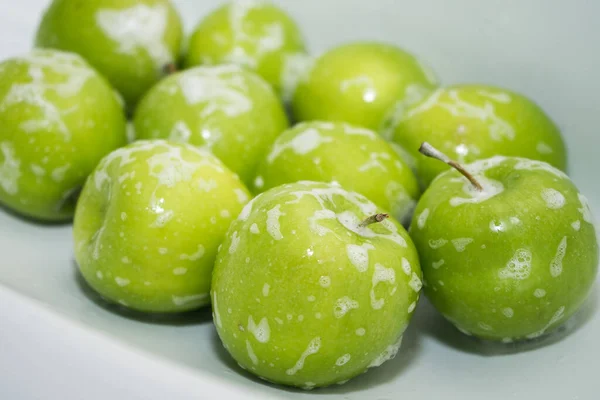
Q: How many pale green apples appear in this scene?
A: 10